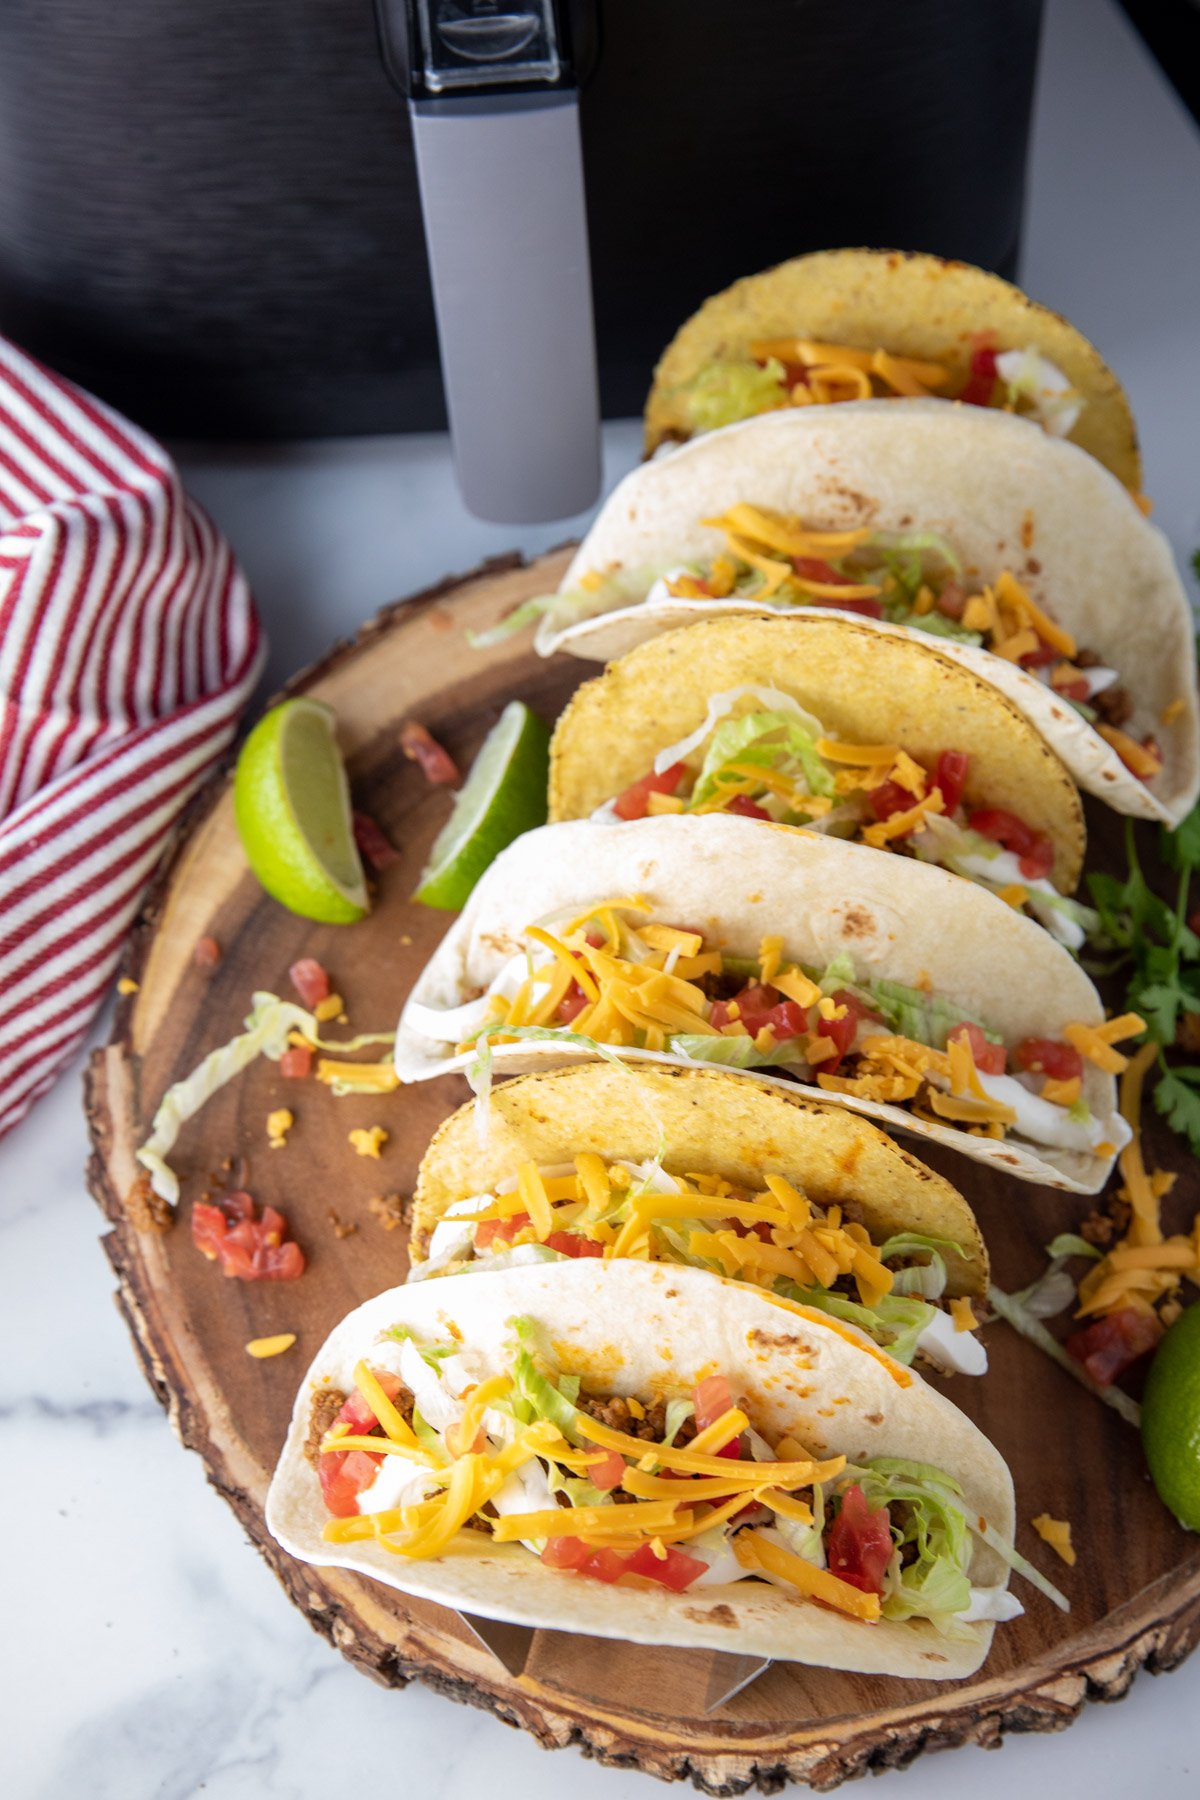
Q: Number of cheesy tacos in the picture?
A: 6